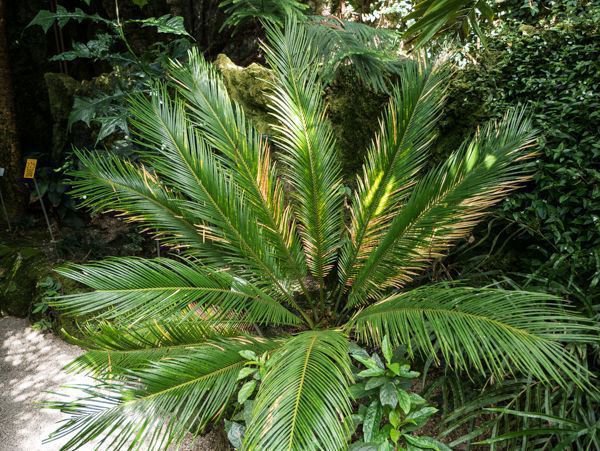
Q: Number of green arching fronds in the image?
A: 11